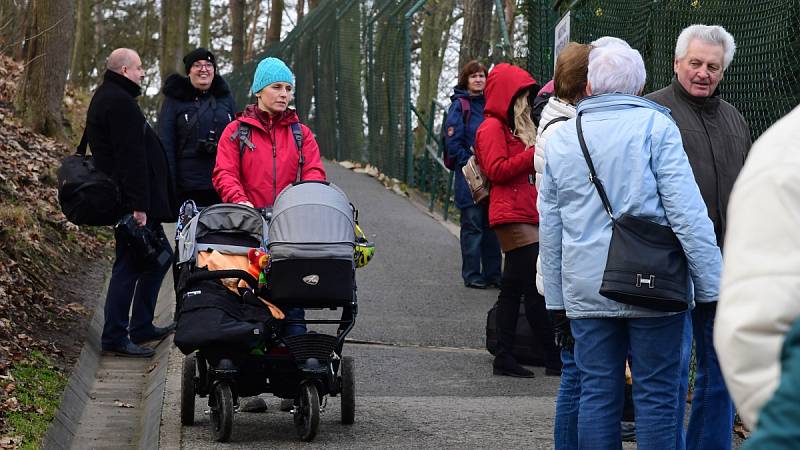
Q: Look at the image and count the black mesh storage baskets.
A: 1